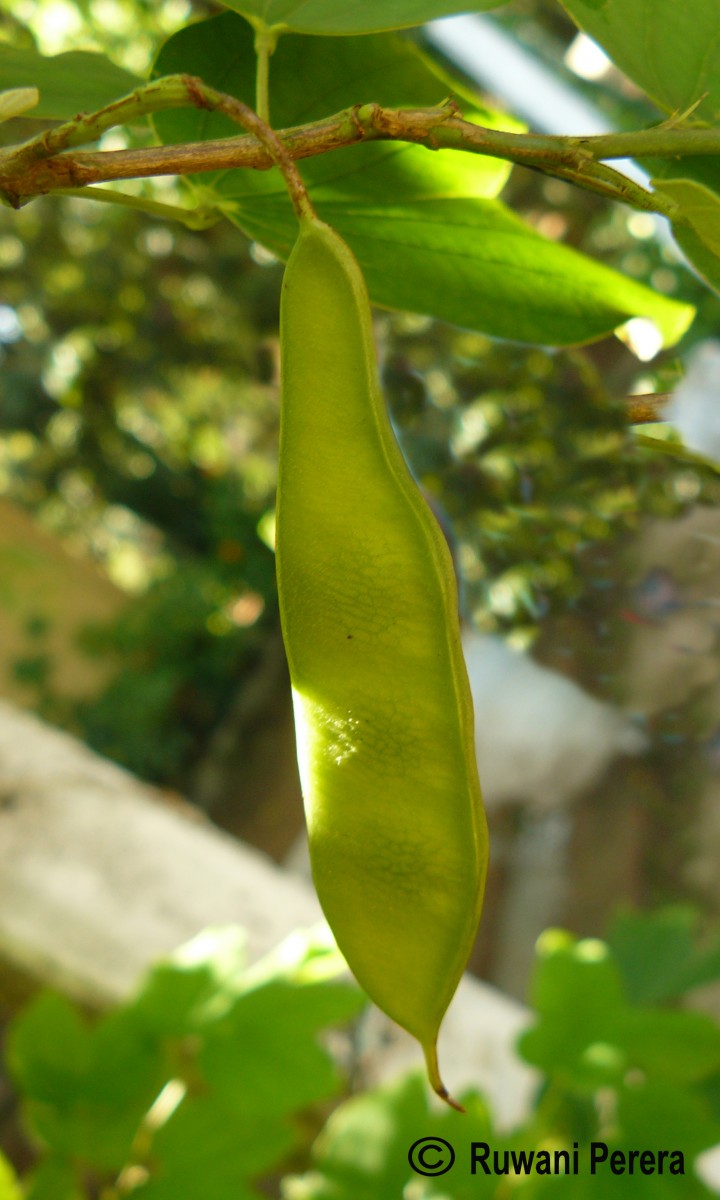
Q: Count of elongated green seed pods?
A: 1